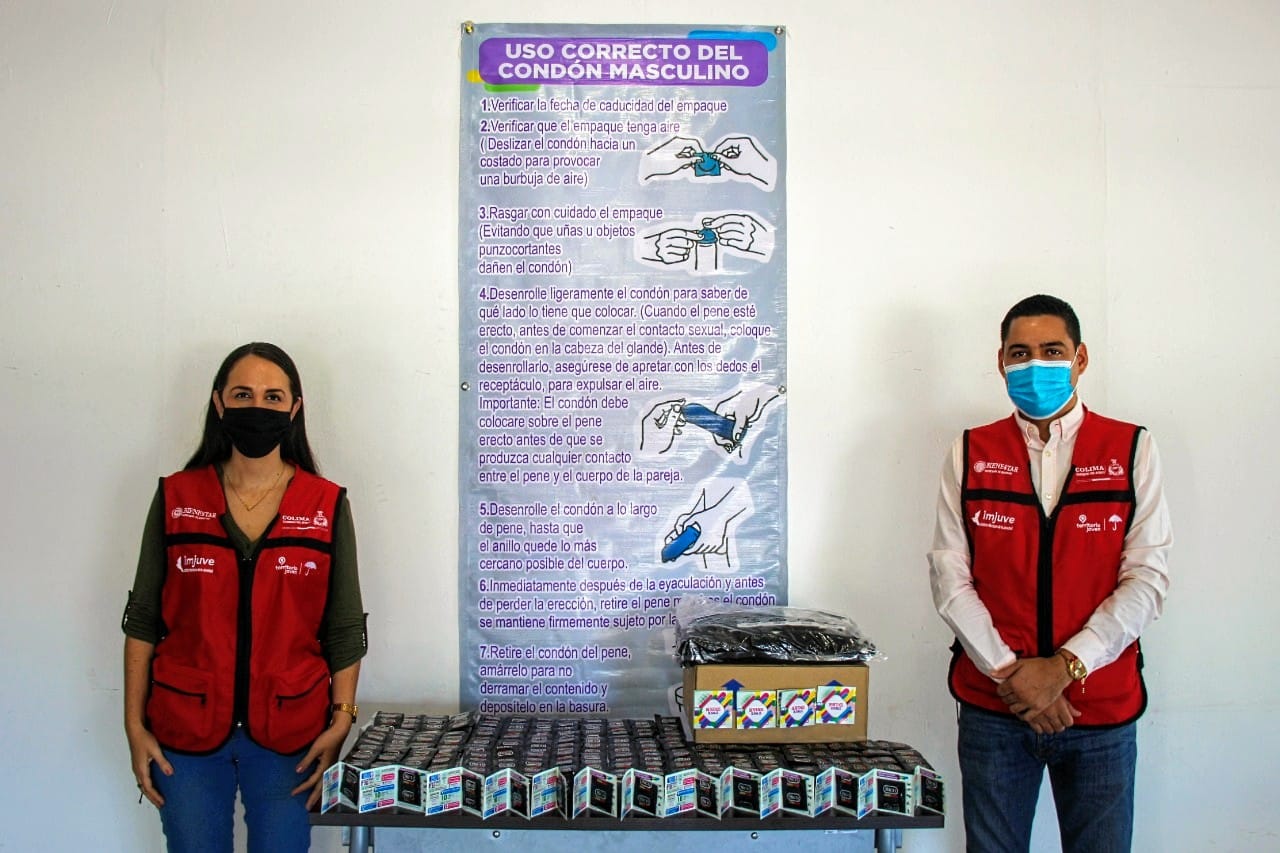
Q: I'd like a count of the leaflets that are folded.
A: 13